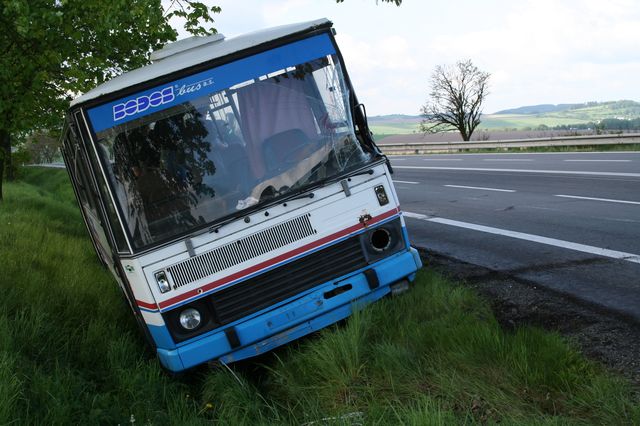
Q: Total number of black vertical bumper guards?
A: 2